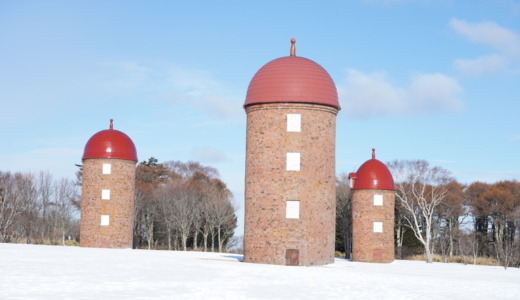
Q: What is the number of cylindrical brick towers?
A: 3